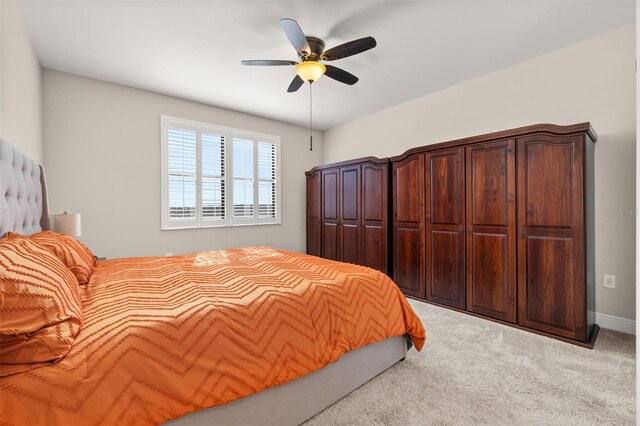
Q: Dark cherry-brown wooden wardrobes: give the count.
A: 2